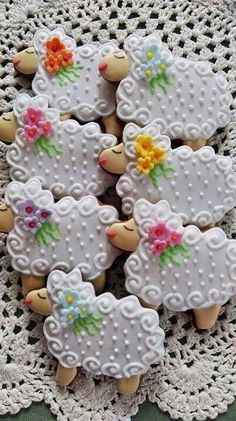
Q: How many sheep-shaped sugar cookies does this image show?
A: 7